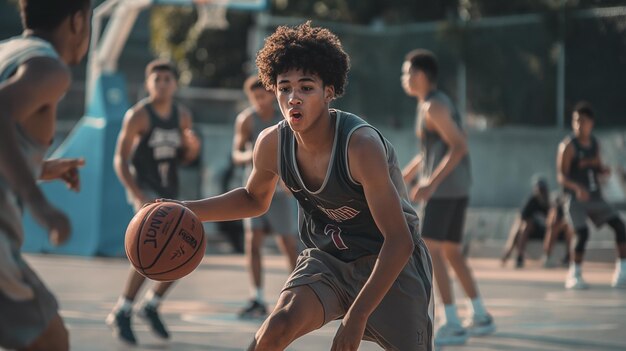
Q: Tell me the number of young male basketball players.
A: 6